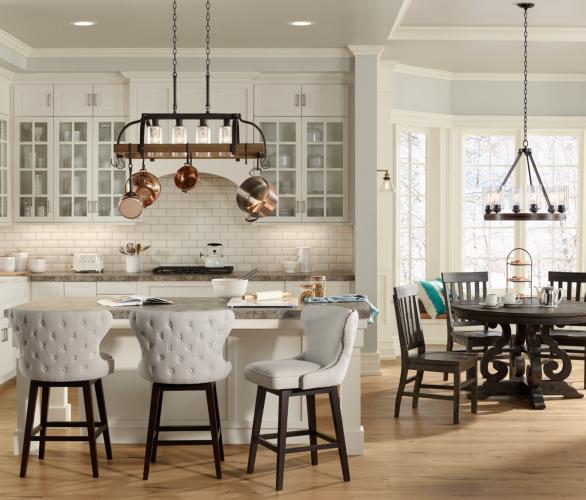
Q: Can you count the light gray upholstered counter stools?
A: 3